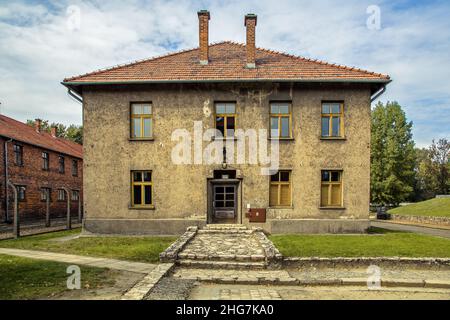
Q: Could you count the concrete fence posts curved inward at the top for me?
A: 2